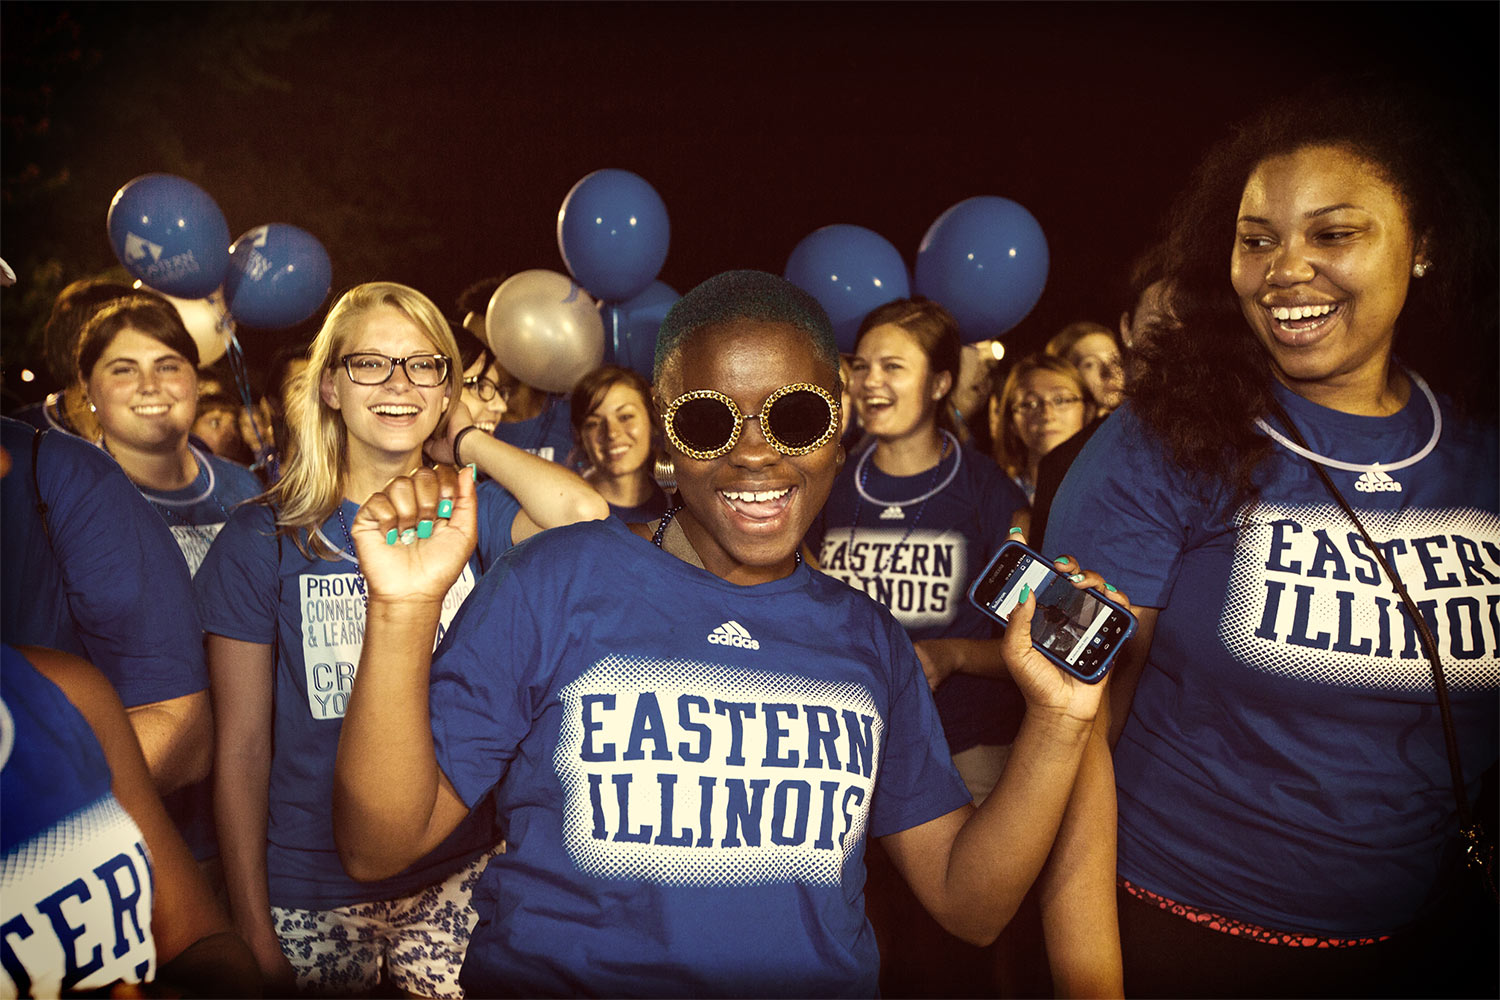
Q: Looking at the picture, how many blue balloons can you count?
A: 6